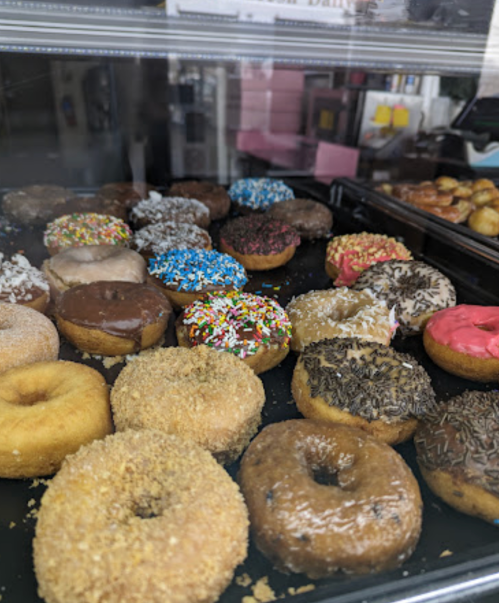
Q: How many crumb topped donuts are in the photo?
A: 2